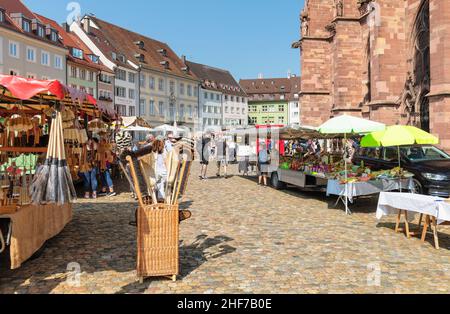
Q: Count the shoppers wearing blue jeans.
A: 2